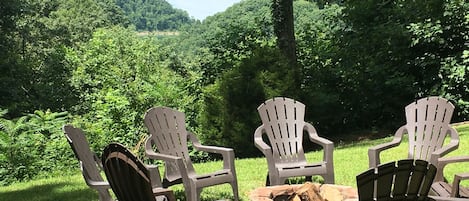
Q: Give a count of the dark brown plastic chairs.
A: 2